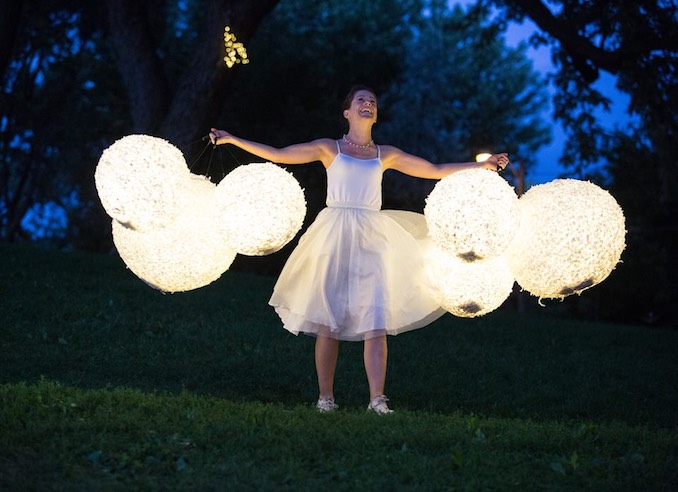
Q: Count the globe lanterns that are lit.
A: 6